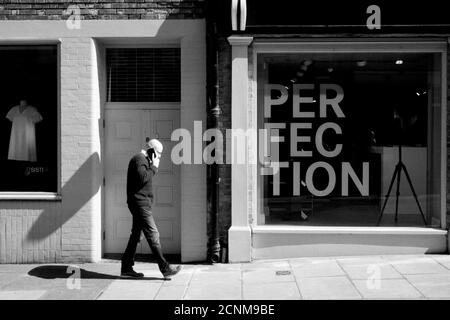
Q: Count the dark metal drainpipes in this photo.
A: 1